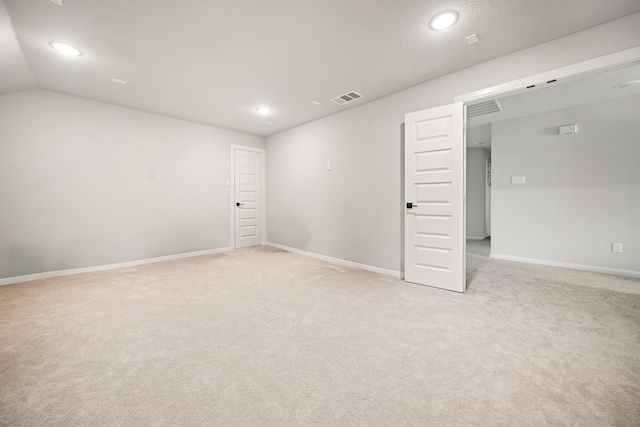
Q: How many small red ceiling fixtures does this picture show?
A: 0